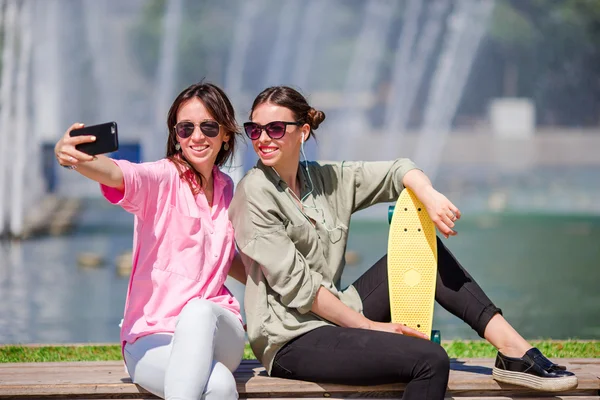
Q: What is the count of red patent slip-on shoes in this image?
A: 0